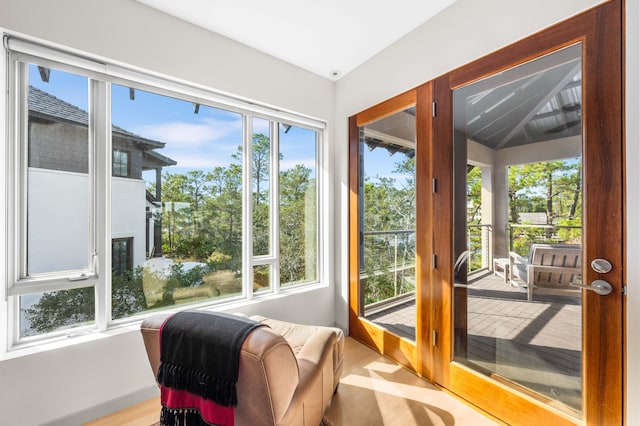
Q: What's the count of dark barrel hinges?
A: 4